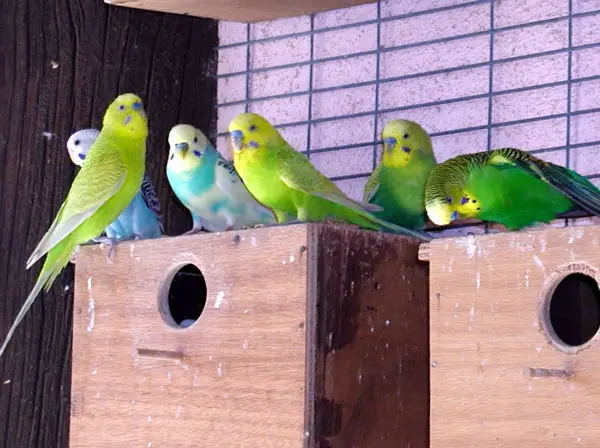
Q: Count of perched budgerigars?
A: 6